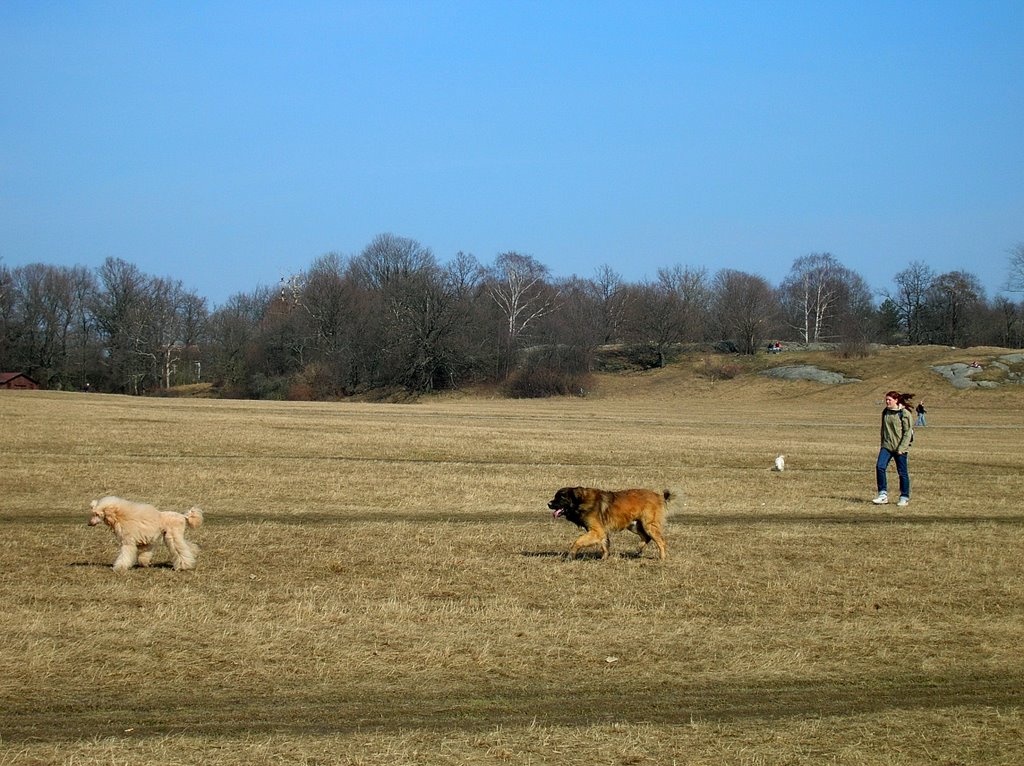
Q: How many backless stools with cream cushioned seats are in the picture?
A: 0